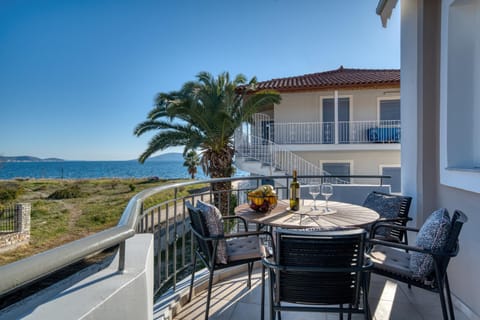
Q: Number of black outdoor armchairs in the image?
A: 4